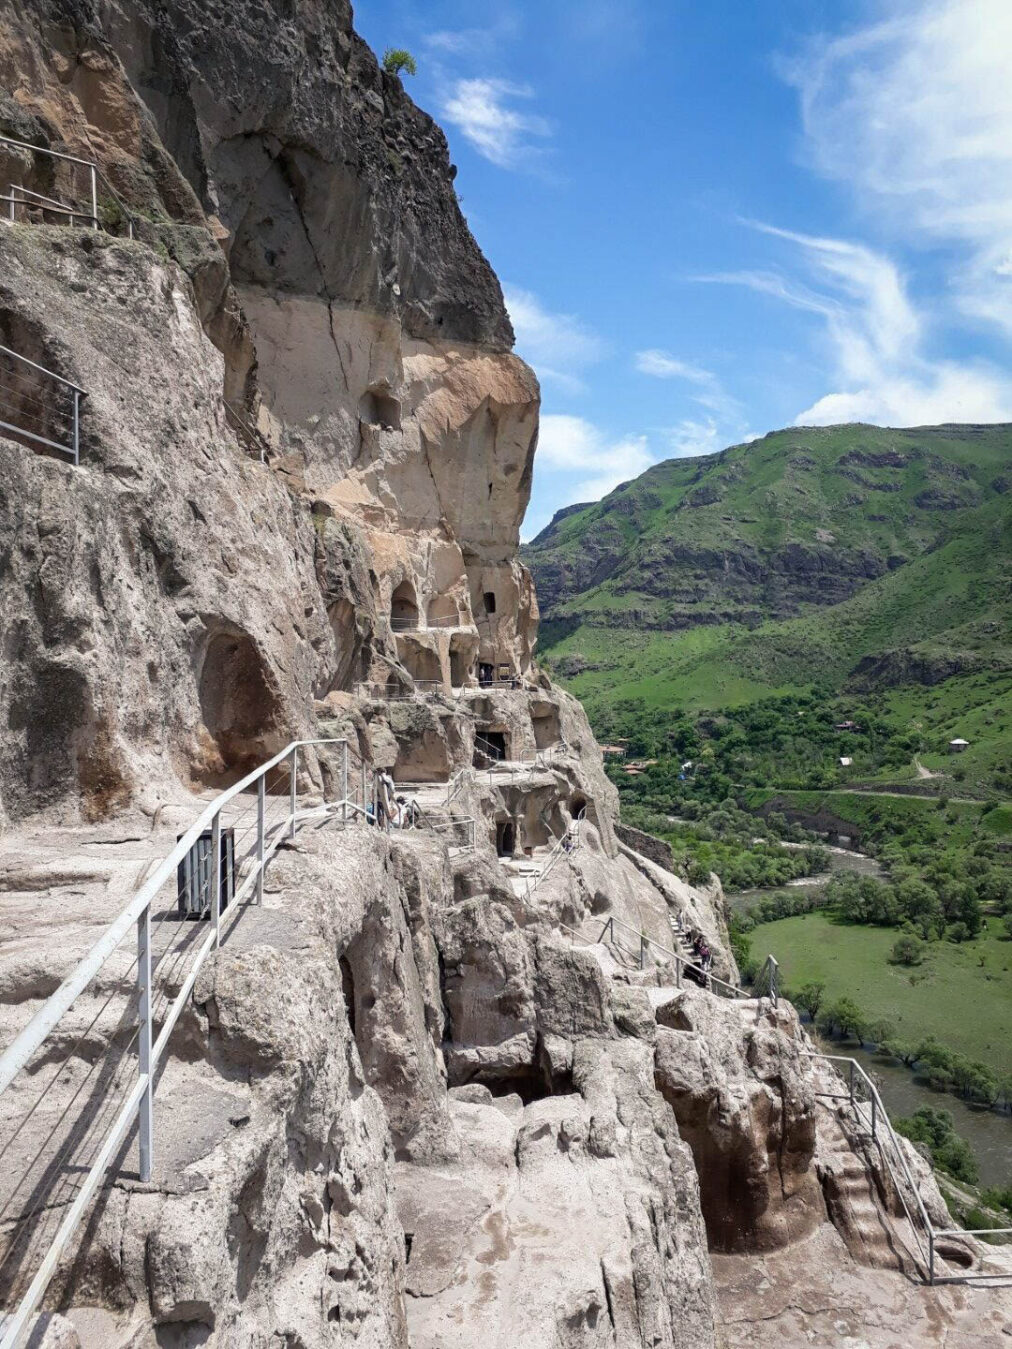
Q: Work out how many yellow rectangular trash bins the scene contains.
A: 0